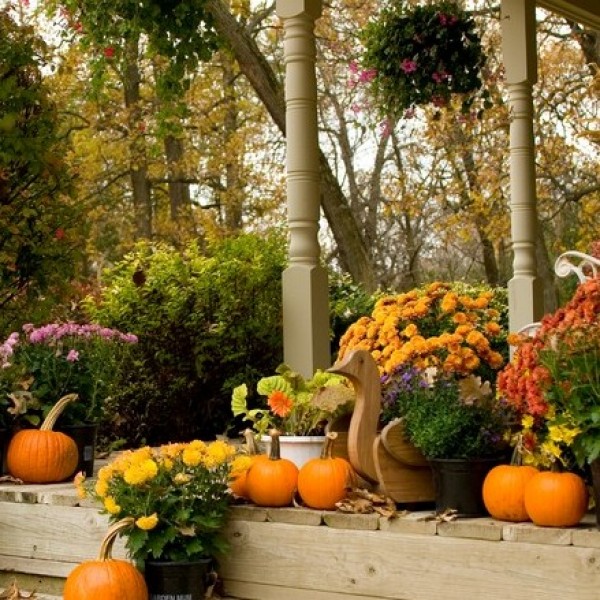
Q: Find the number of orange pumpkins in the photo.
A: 7